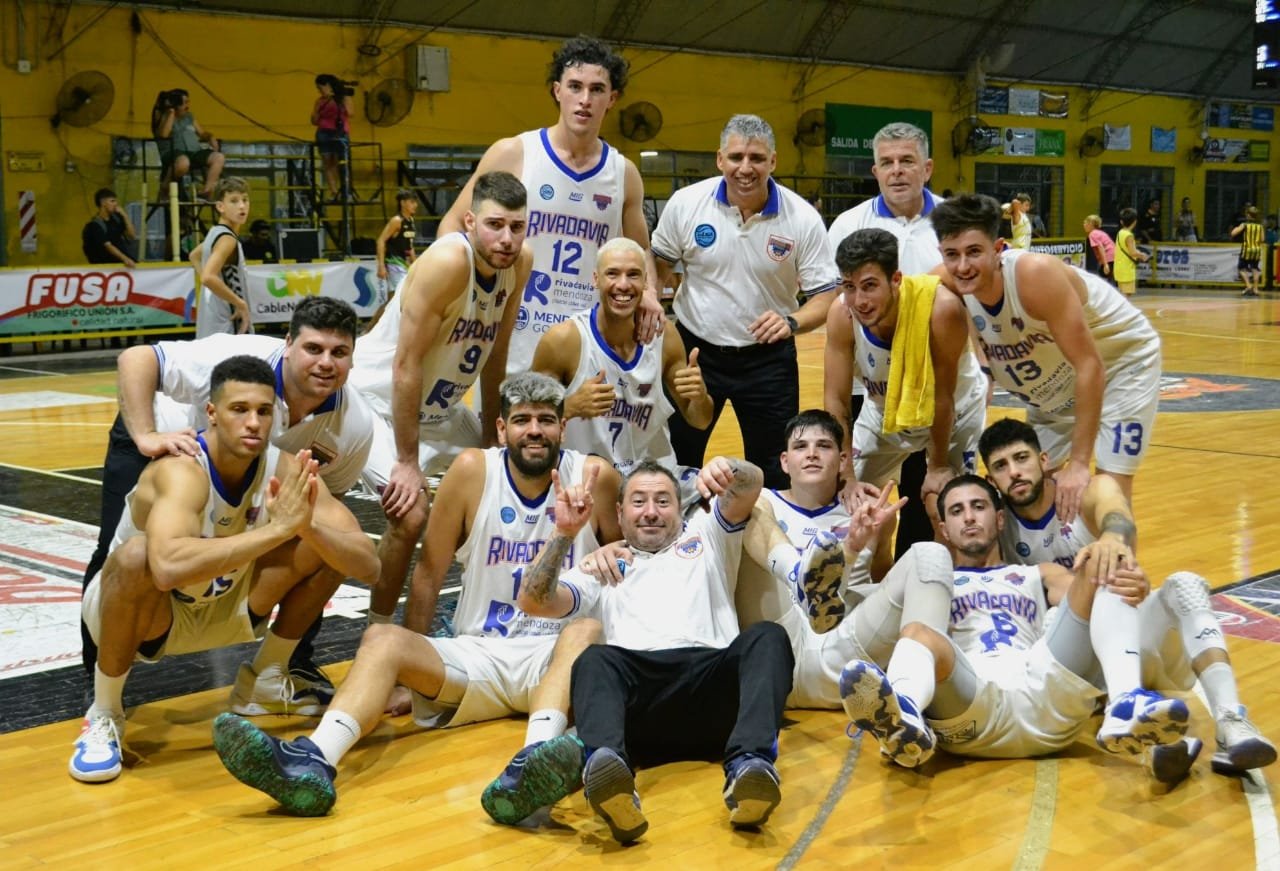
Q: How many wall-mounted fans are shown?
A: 7